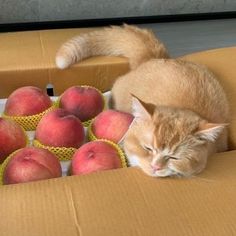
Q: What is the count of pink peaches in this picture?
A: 7